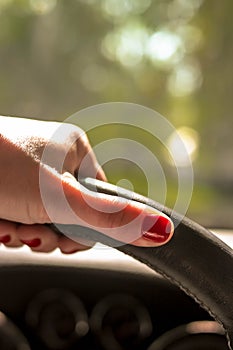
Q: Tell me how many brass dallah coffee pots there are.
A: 0